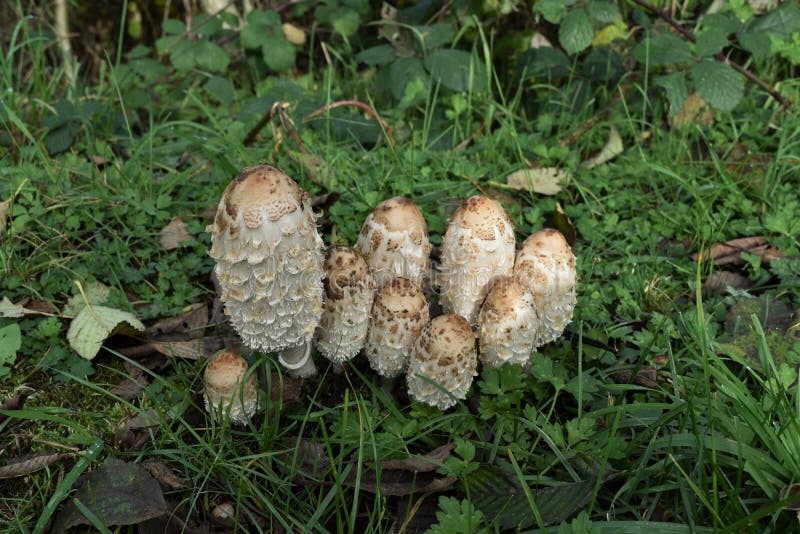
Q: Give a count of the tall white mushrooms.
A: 9